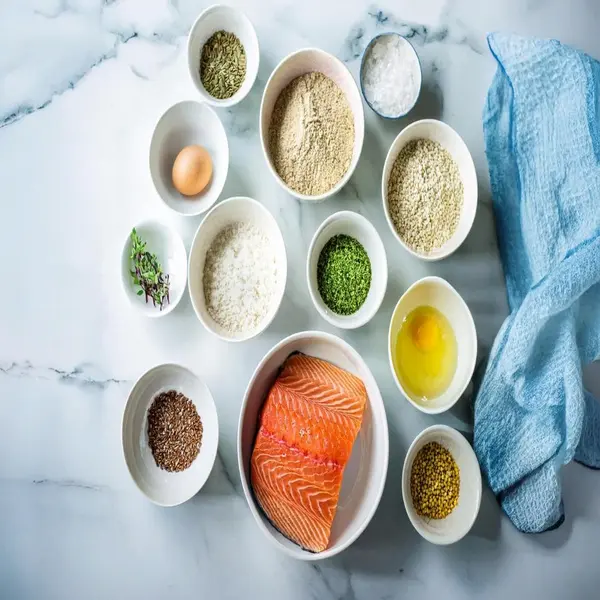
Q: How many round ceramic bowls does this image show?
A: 12